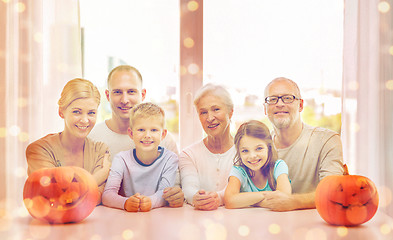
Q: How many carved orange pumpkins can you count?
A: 2